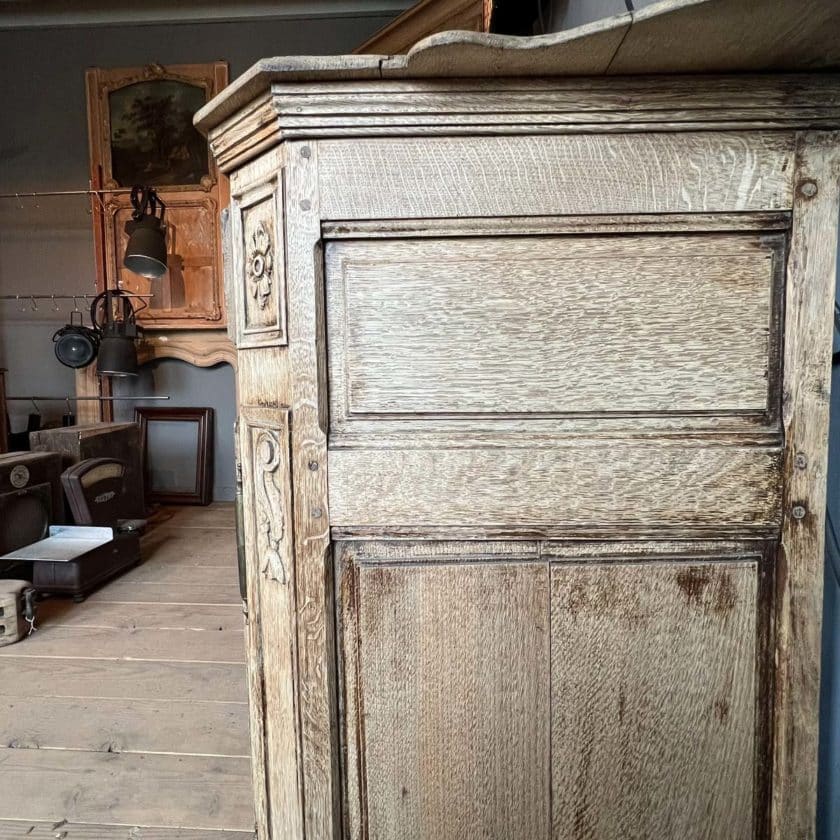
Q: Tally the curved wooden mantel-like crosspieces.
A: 1